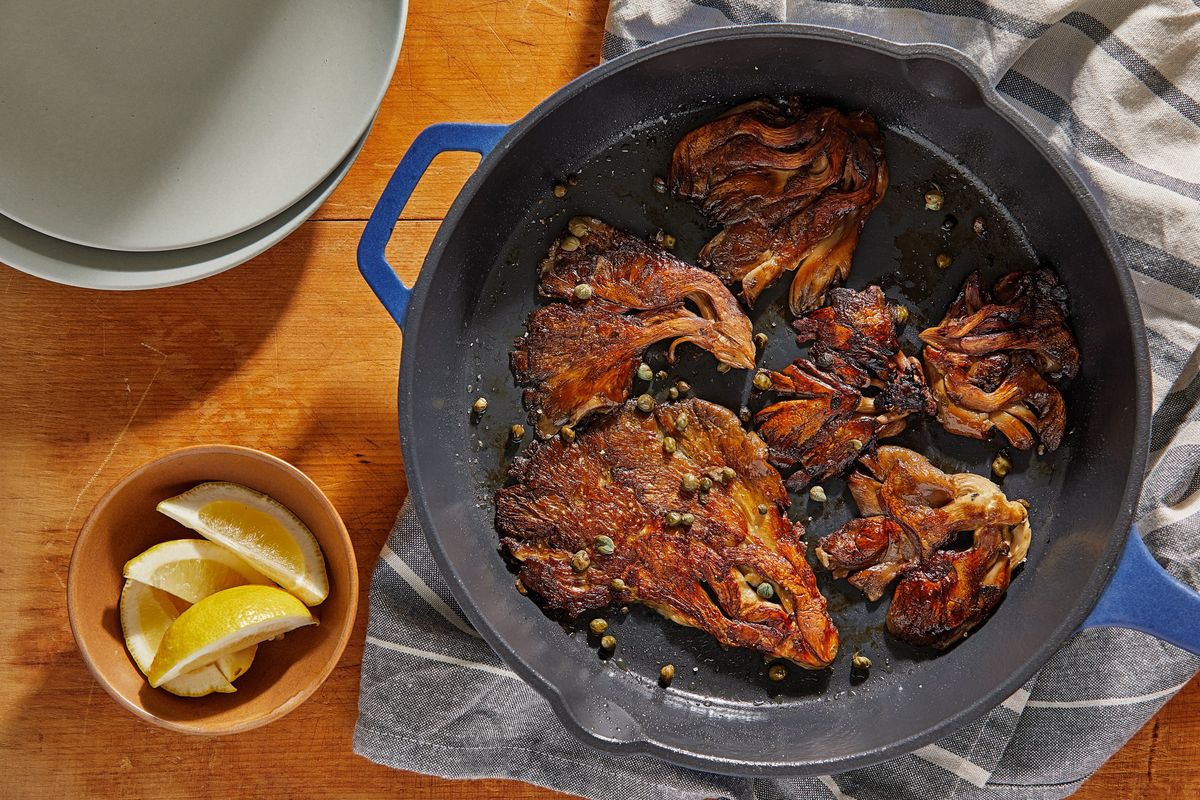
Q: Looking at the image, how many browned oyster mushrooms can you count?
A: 6